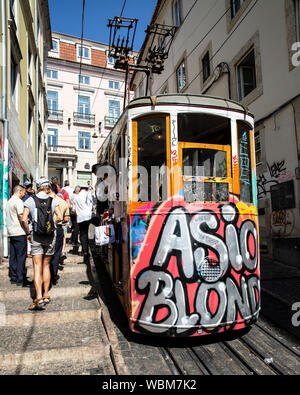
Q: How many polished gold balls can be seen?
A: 0